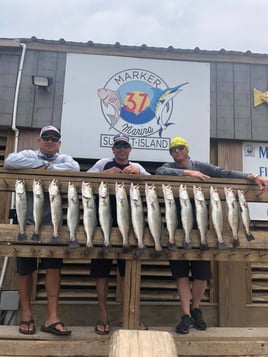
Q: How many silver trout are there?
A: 15